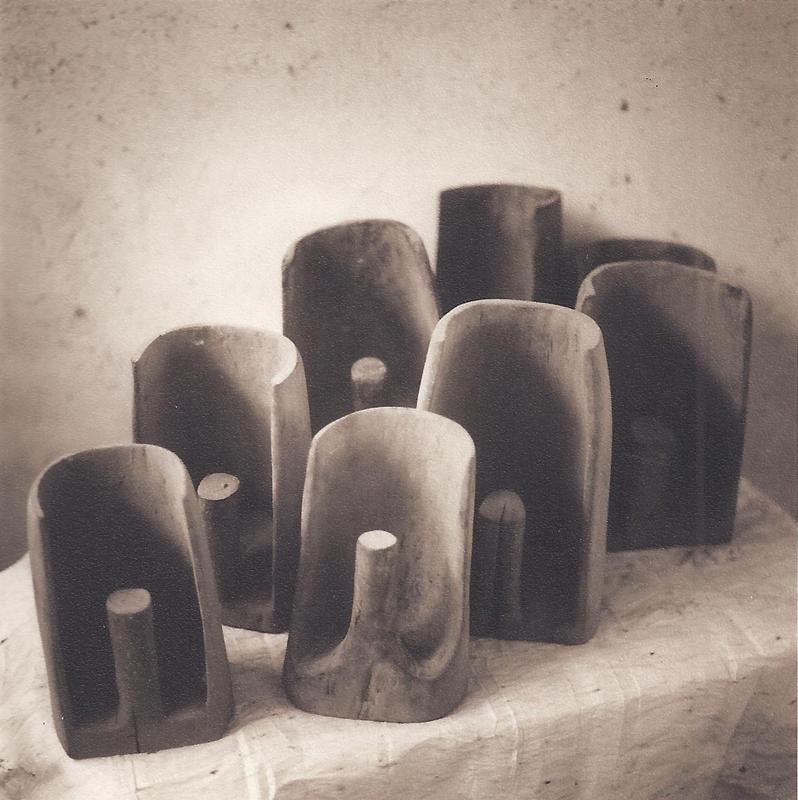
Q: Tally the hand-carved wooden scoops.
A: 8